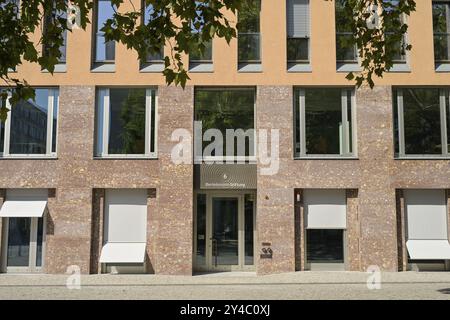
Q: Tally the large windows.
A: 5